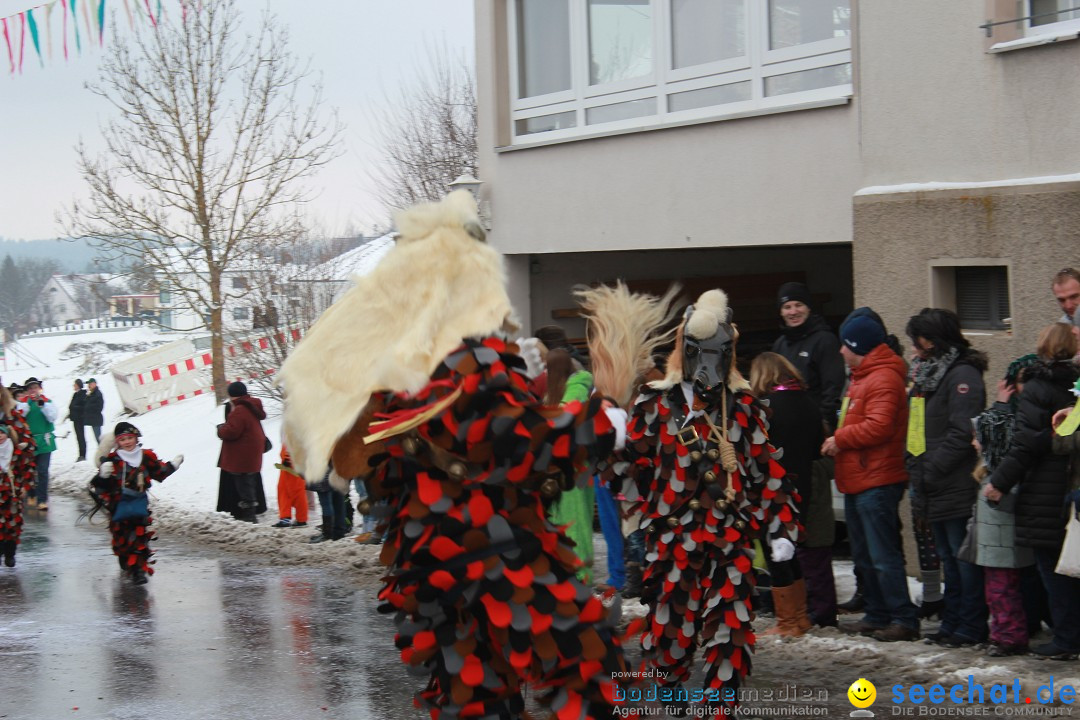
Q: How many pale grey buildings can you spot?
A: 1